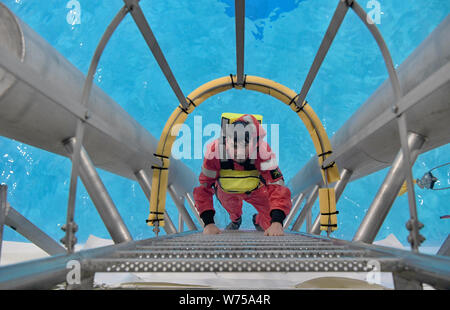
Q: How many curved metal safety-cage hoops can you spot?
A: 2